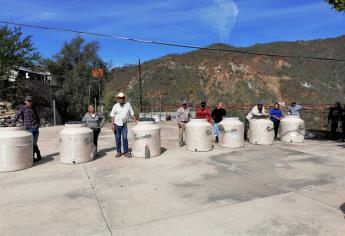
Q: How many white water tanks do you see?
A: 7